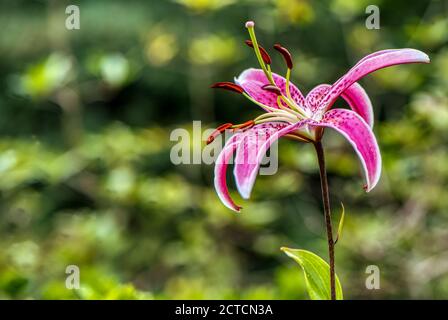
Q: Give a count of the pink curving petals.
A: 6